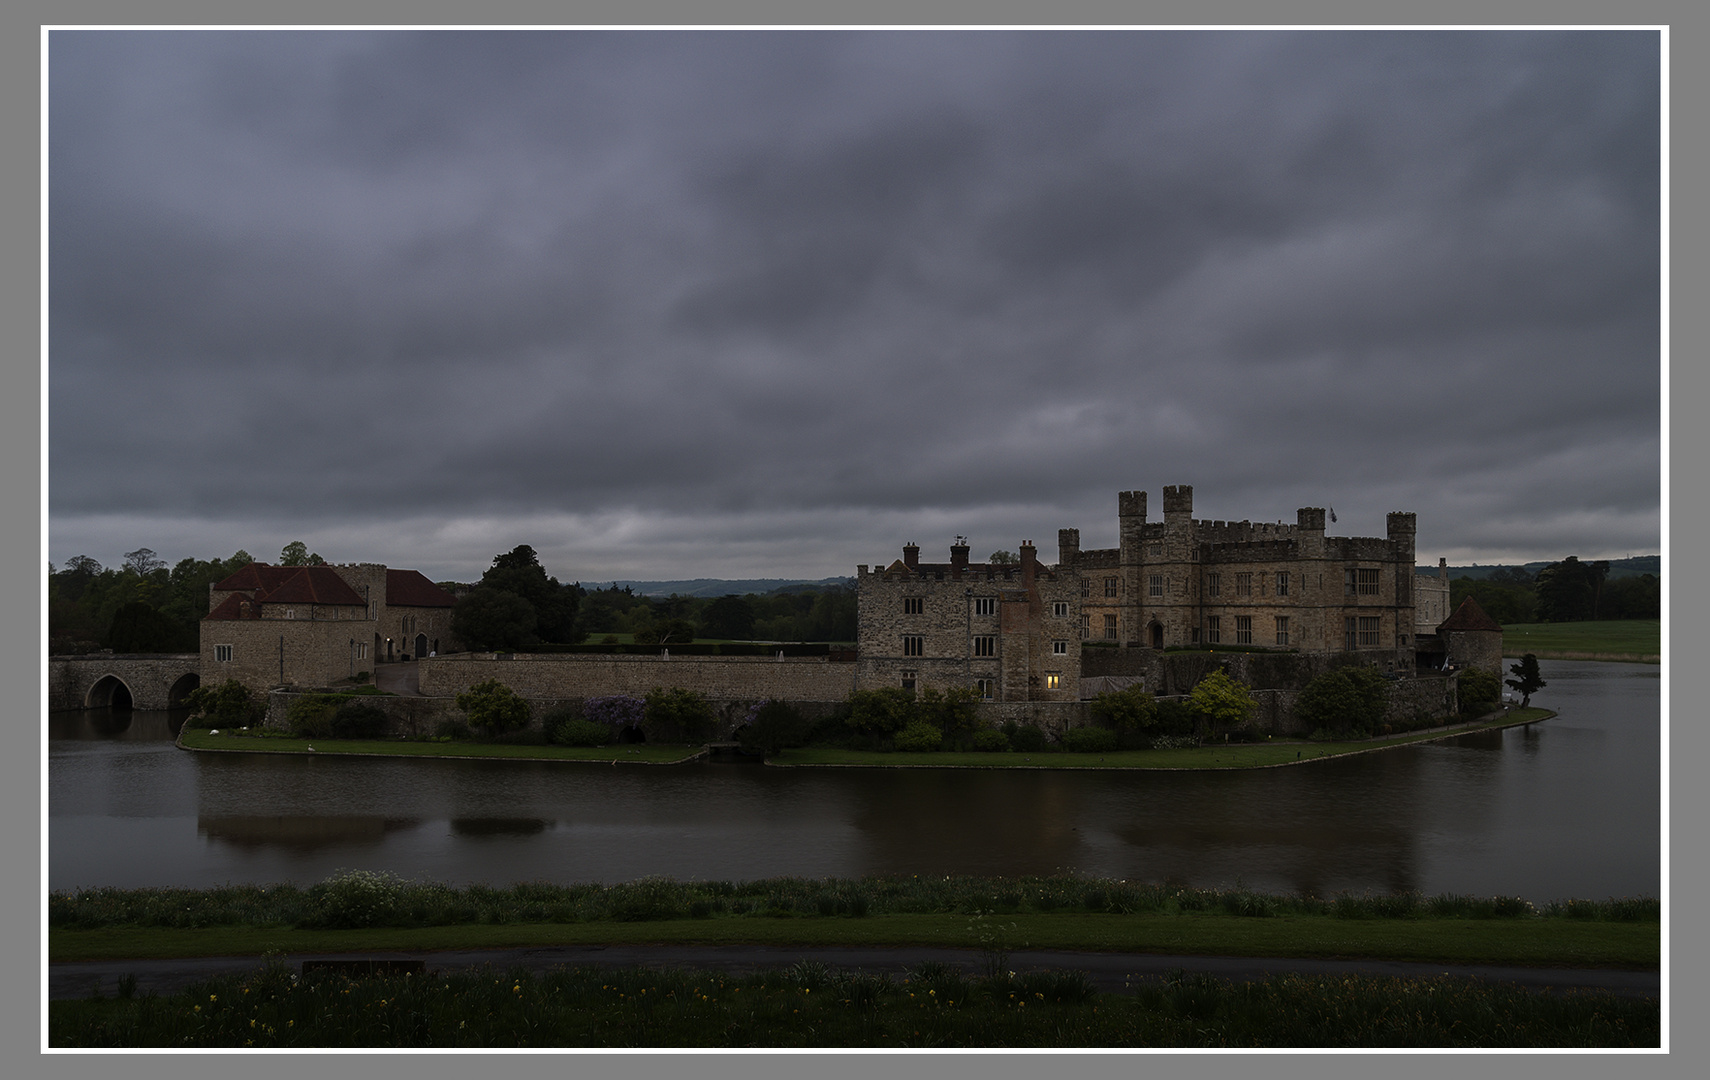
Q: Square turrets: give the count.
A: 5